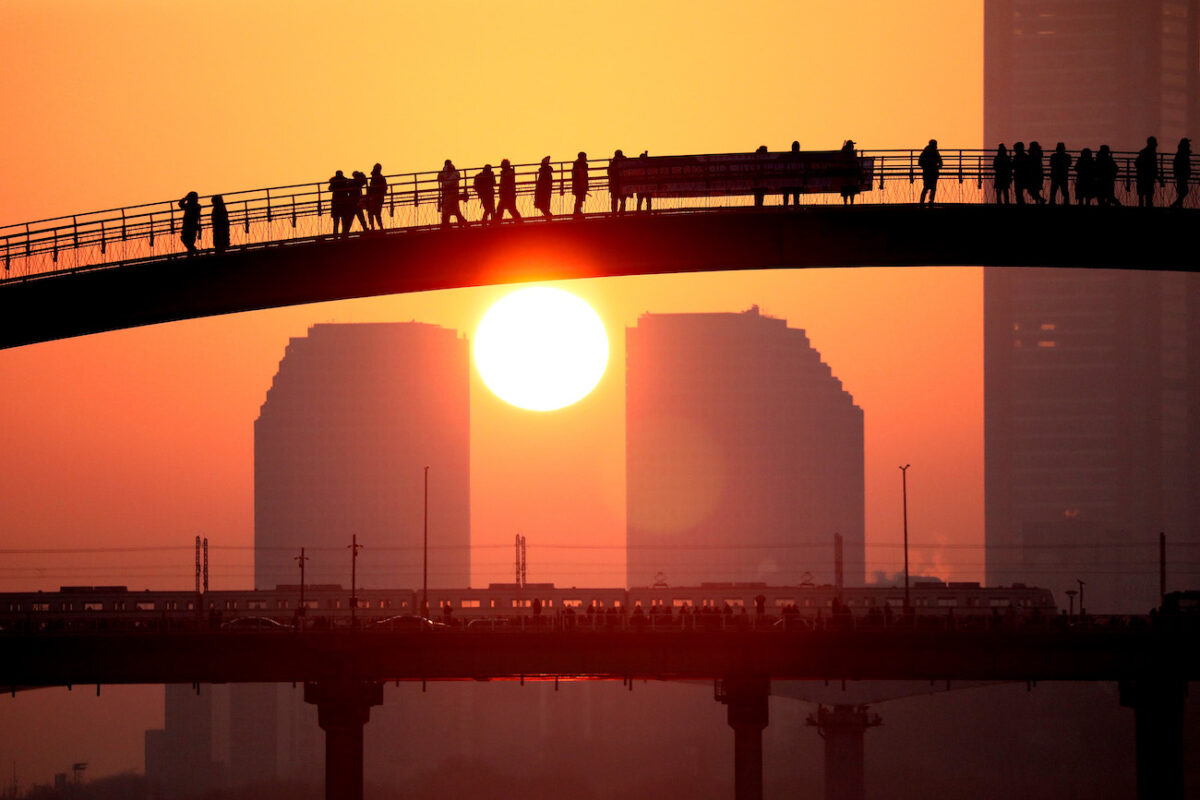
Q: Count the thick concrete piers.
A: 4